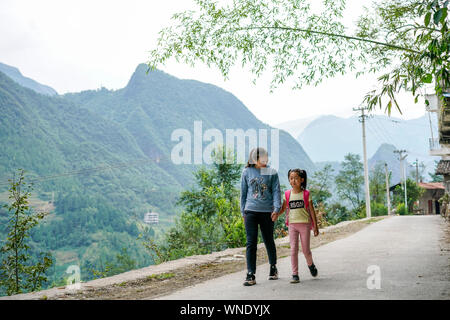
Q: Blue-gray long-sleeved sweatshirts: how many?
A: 1